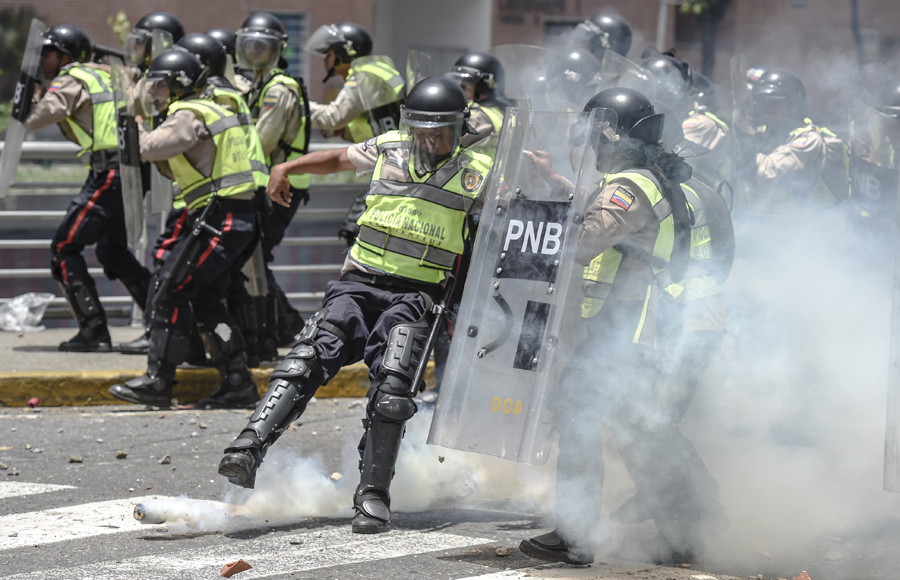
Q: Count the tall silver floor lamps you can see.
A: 0